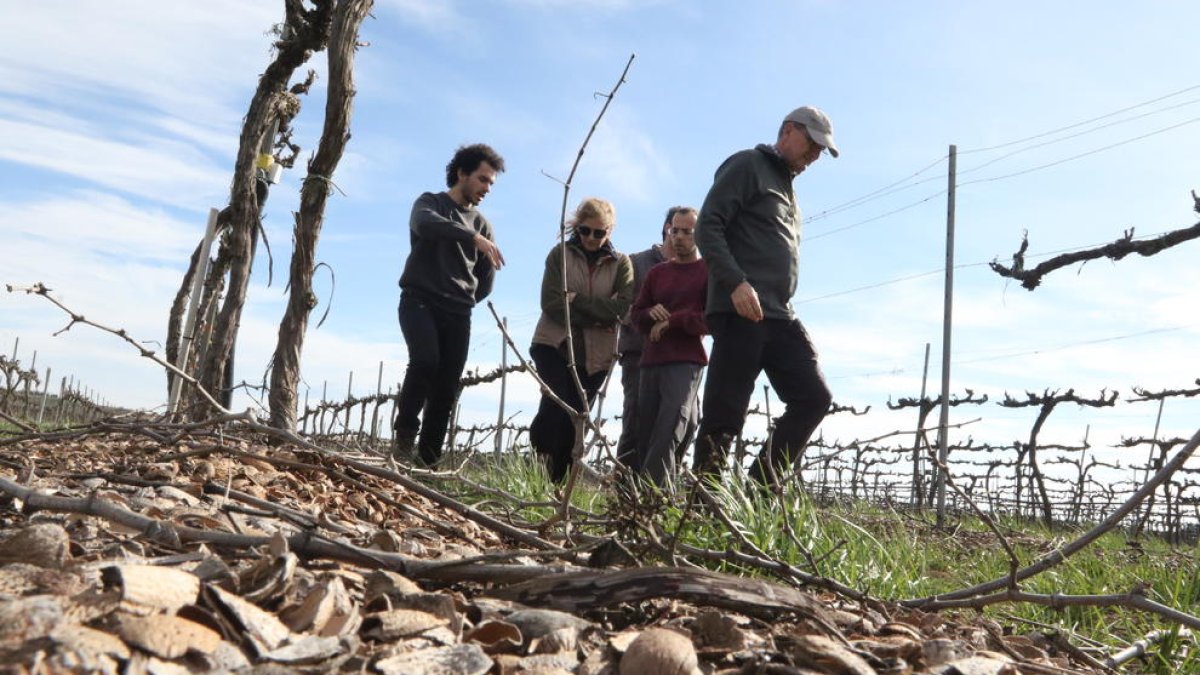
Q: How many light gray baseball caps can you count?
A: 1